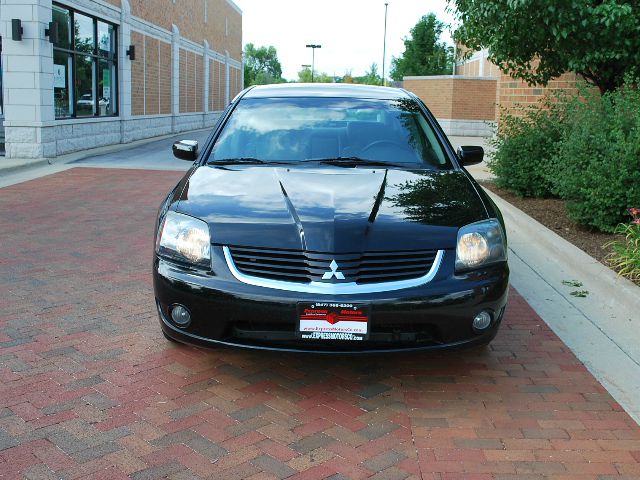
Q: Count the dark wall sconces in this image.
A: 3